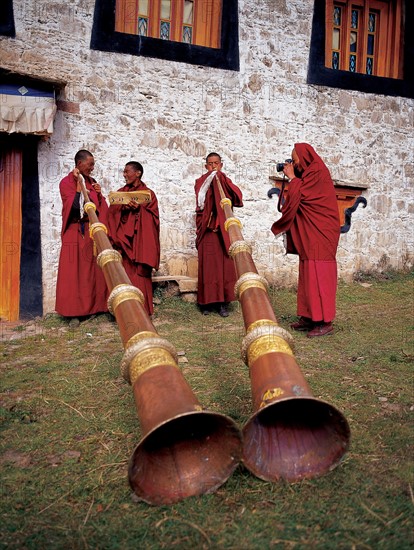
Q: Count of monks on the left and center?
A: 3